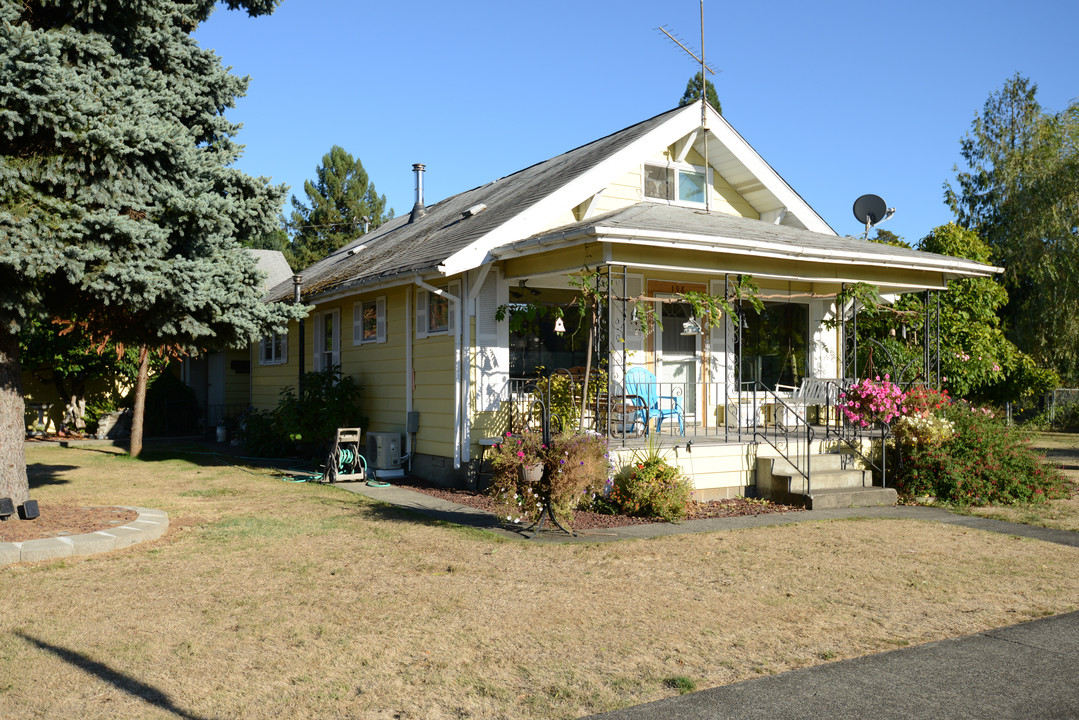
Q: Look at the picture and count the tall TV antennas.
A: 1